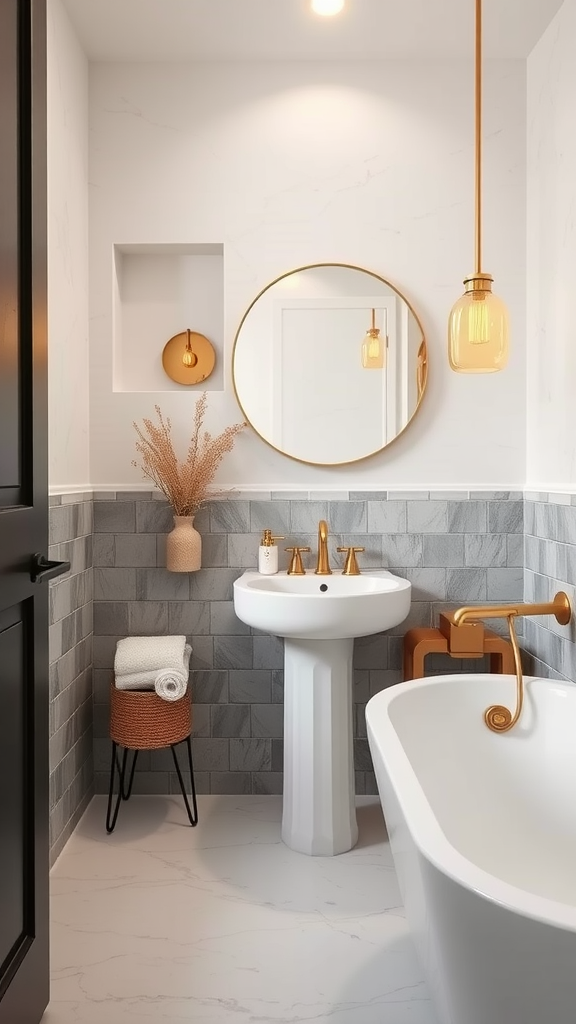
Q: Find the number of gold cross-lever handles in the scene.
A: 2